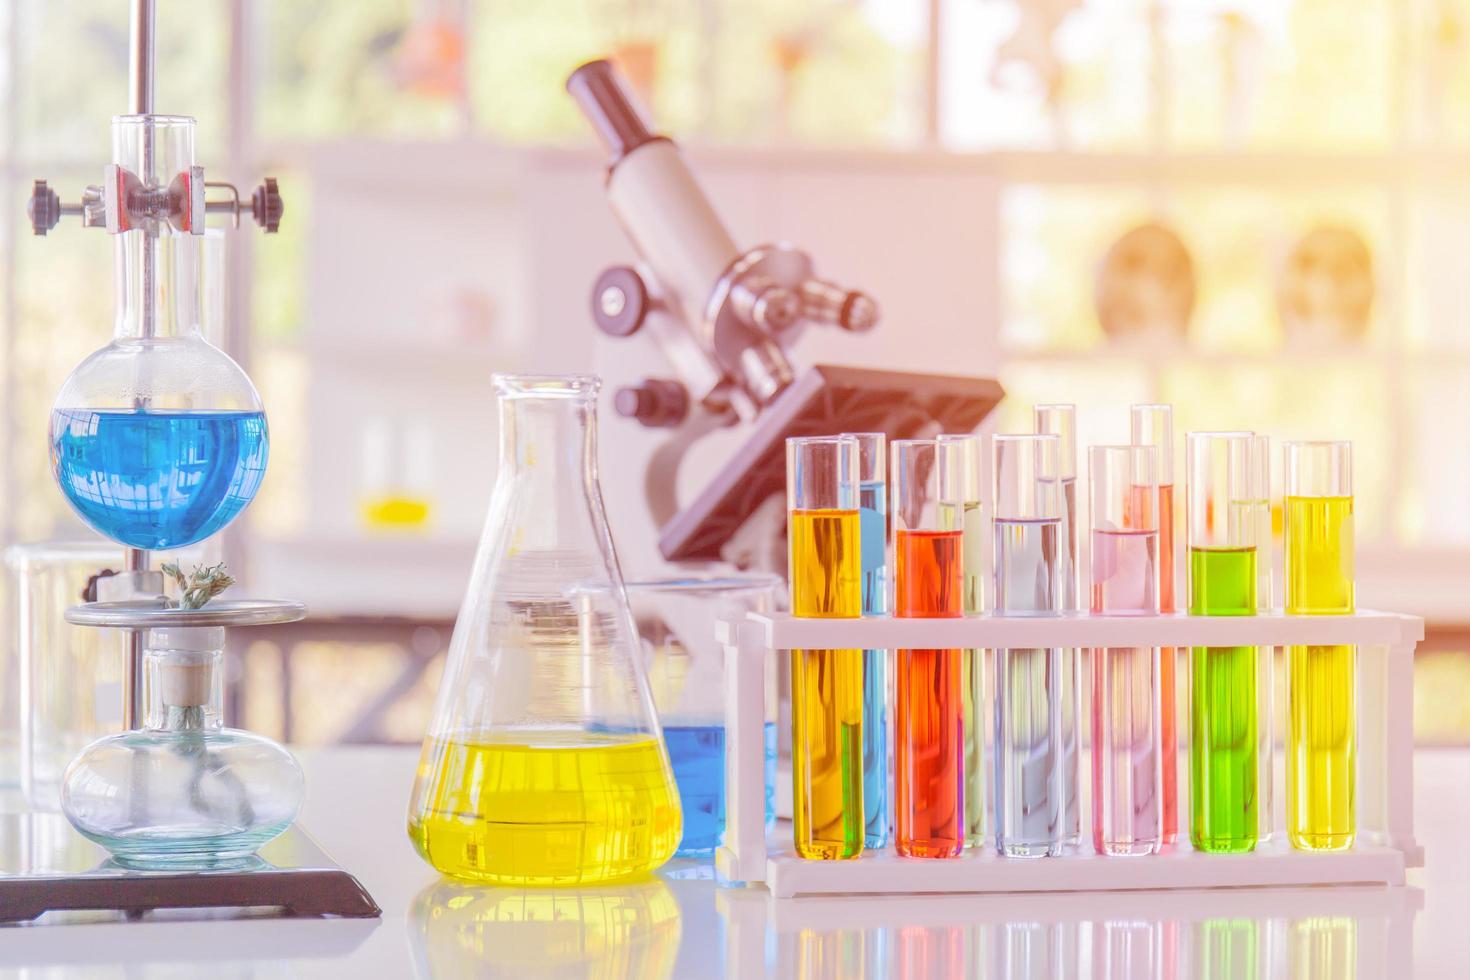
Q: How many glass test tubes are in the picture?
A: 11